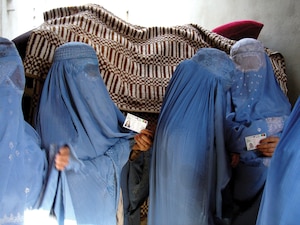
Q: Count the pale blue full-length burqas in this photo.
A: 5